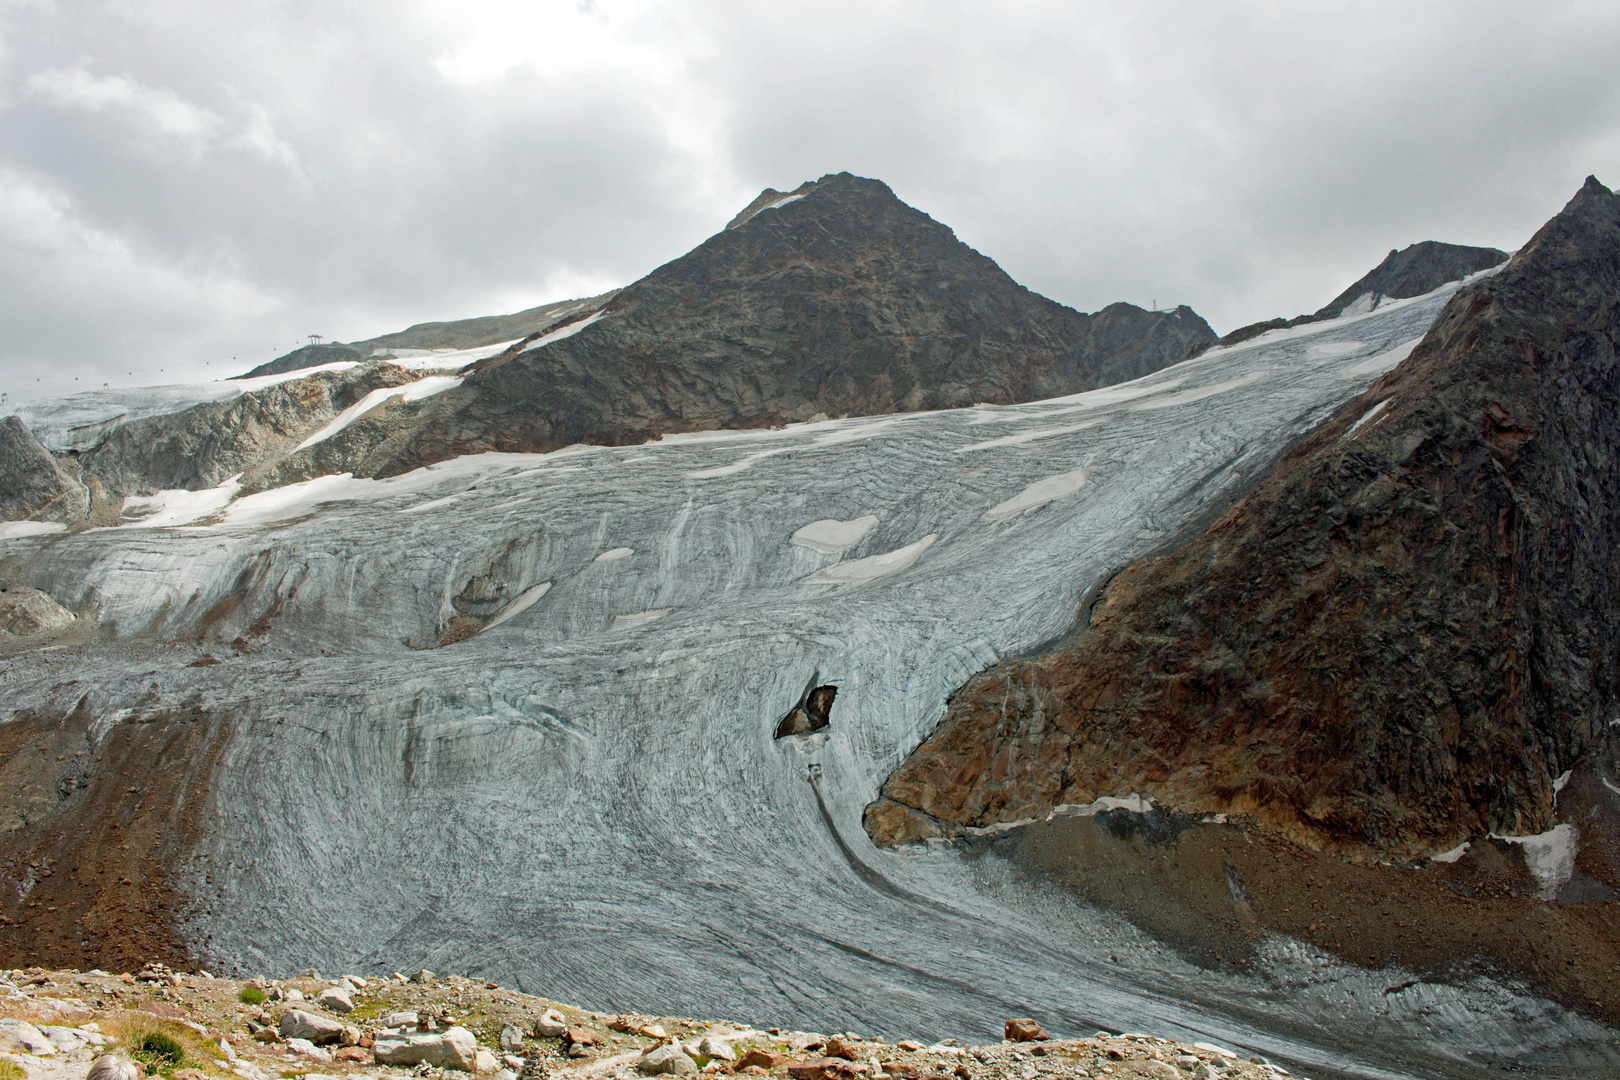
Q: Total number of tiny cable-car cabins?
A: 8